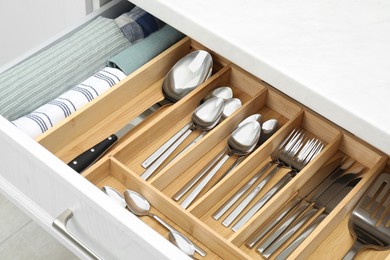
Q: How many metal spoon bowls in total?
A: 10